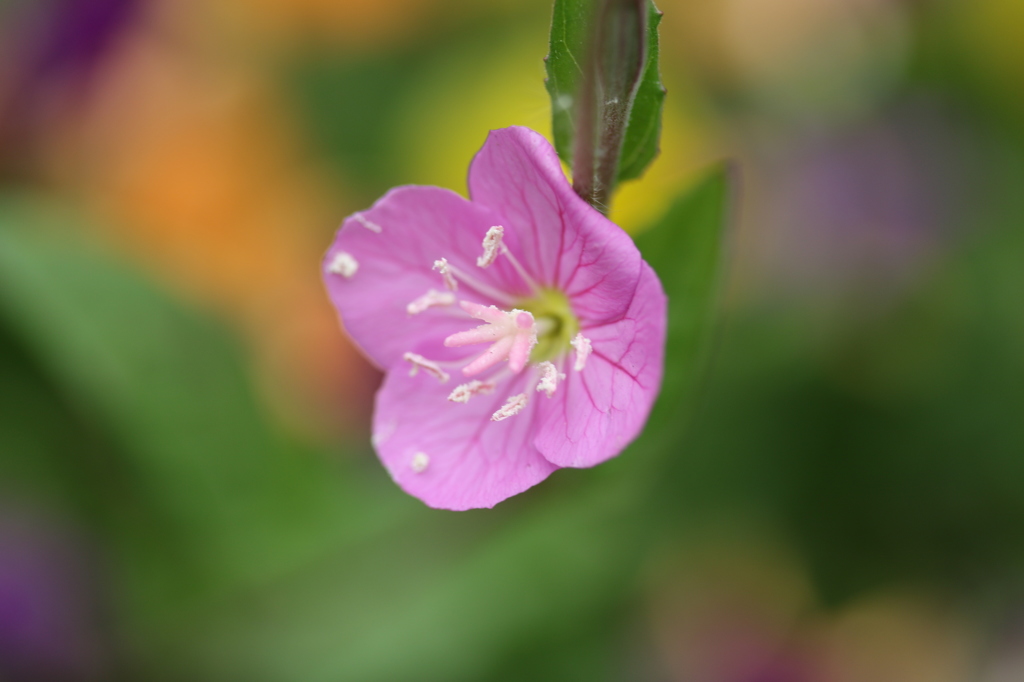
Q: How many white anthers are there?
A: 8